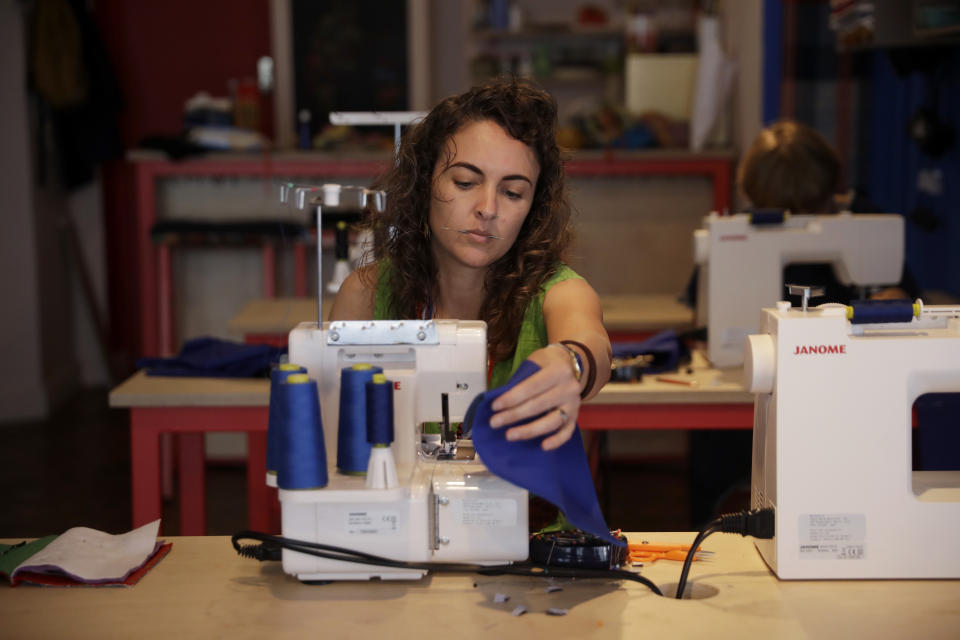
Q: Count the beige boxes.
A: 1